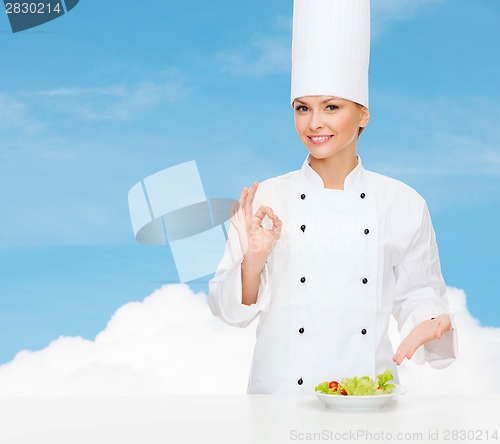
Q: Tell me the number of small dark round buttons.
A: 9